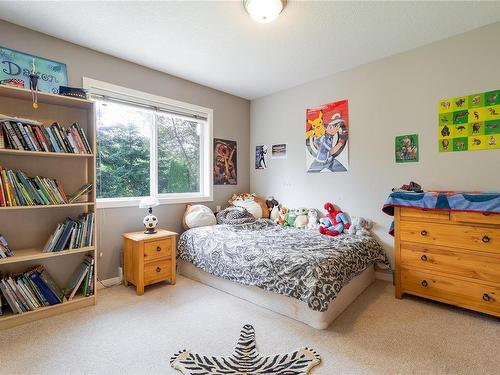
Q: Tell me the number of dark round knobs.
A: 7